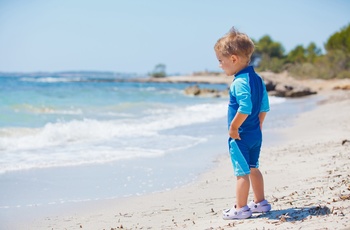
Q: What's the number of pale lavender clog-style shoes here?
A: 2